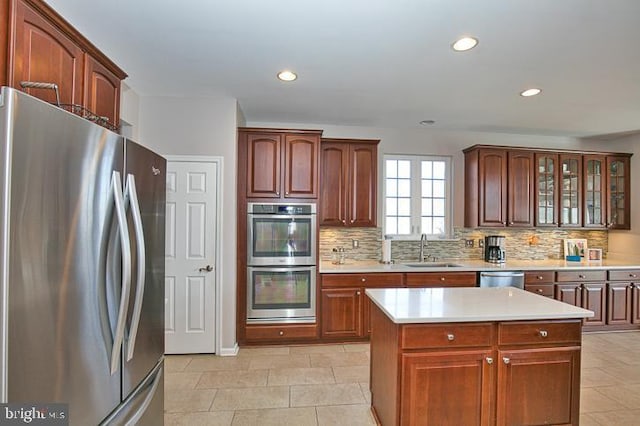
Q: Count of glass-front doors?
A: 4